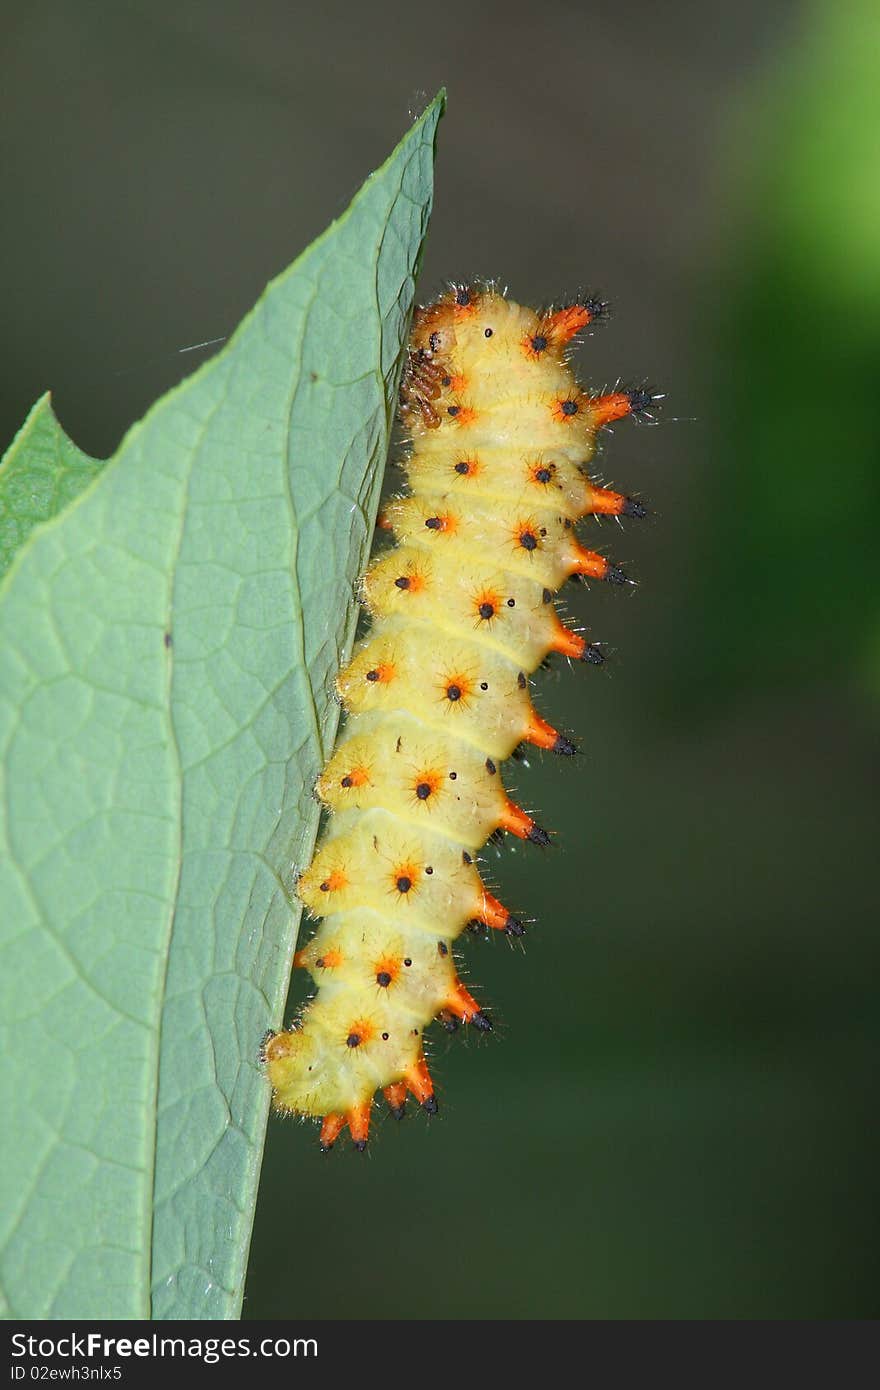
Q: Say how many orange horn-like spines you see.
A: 13